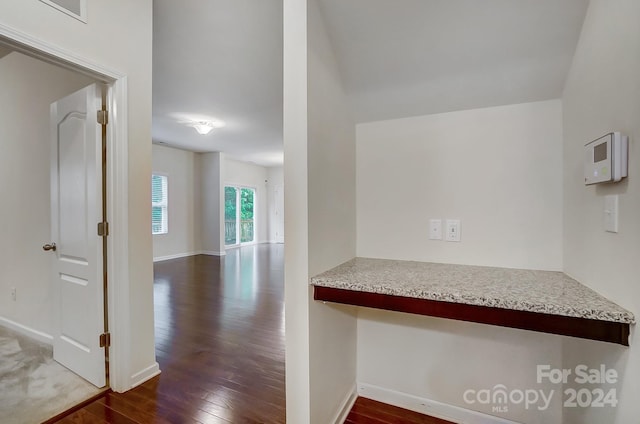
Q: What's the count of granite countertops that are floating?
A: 1